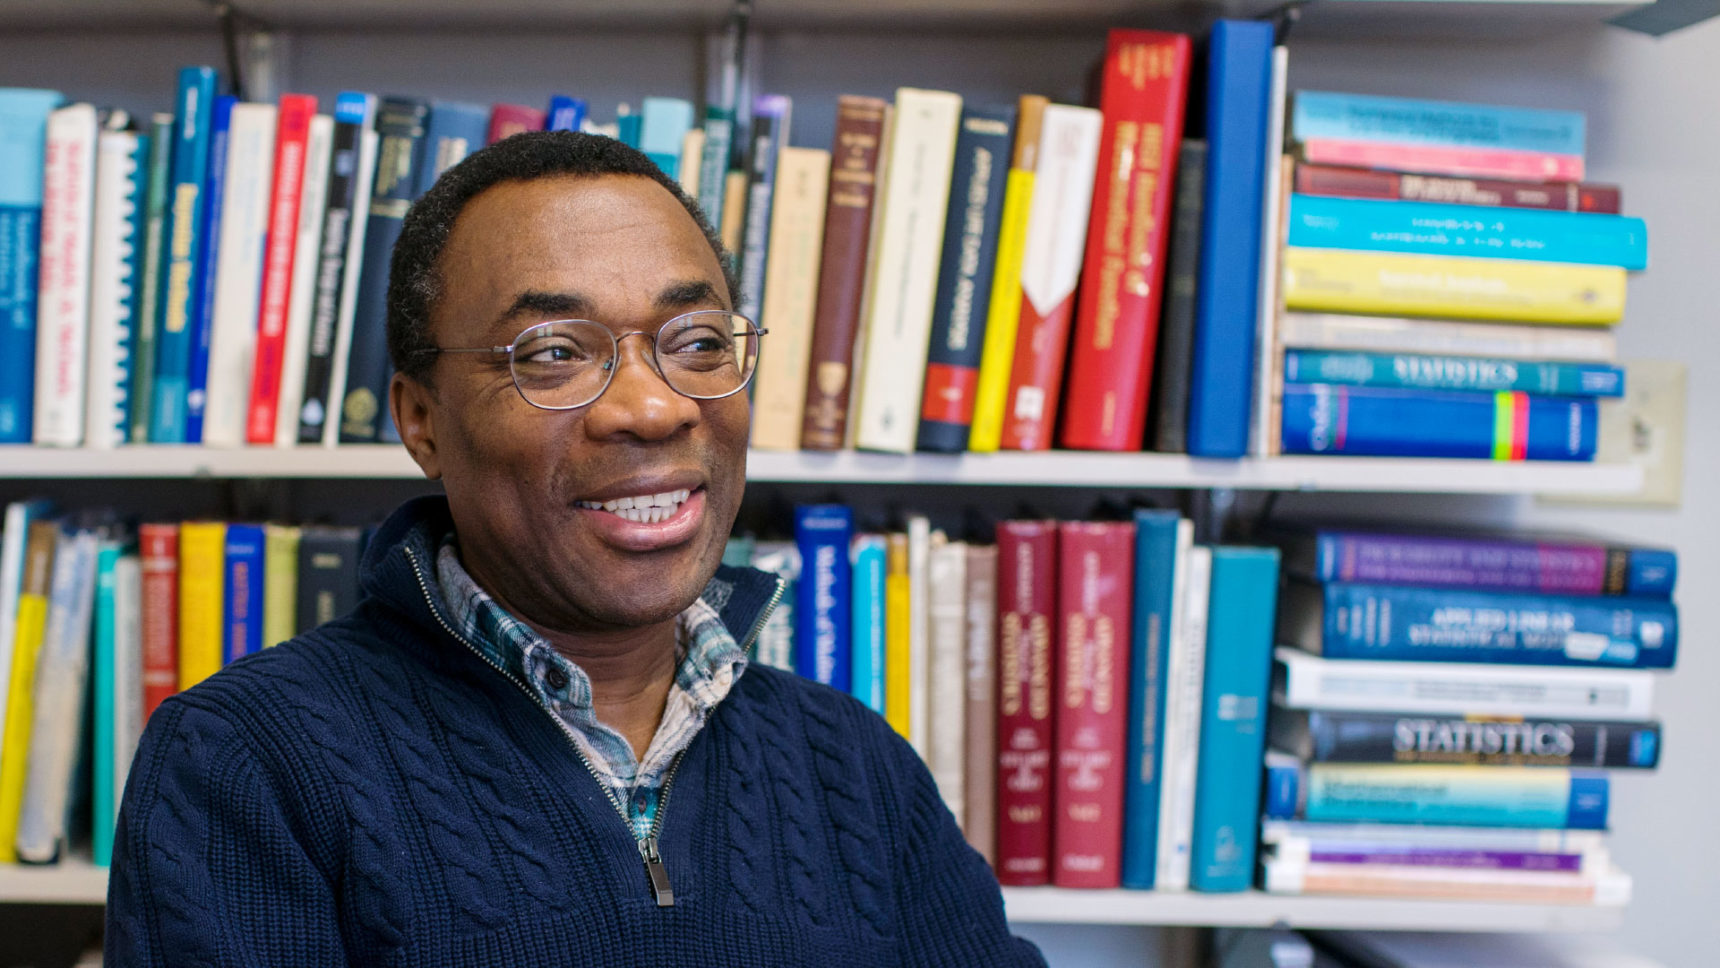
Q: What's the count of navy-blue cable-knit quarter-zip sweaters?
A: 1